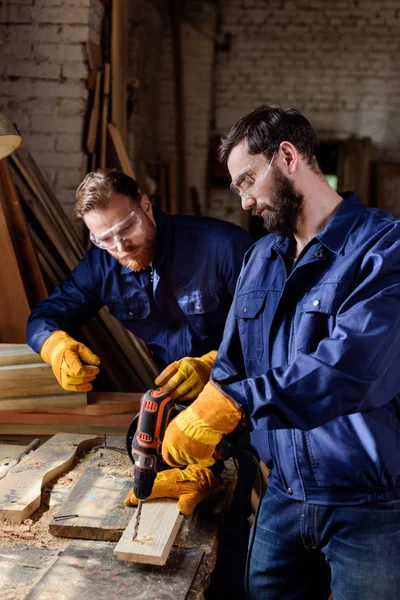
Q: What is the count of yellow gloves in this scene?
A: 4